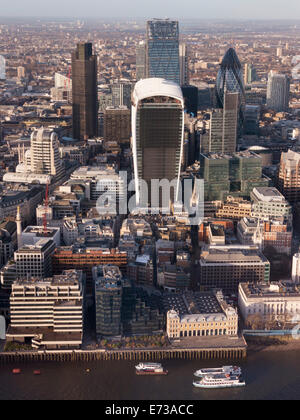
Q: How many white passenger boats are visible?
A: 3